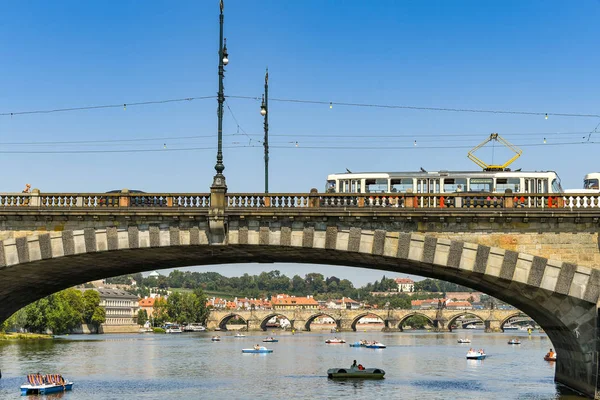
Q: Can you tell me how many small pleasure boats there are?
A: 13